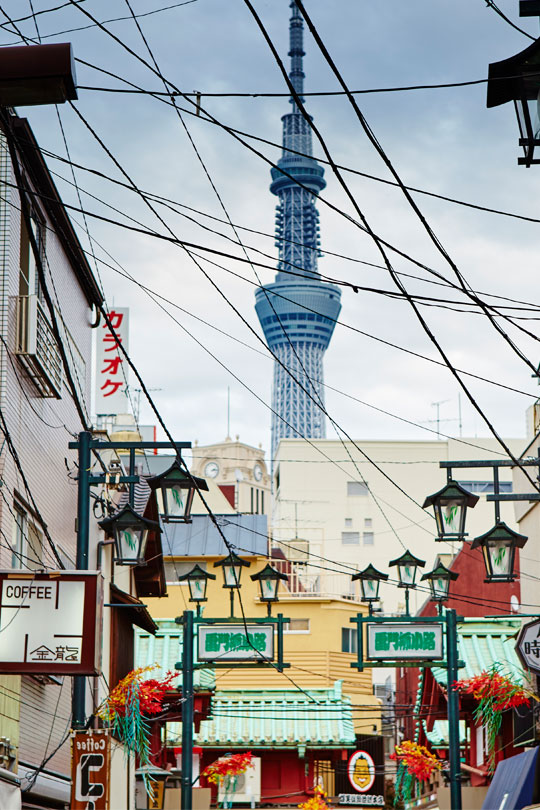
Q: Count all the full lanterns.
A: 10